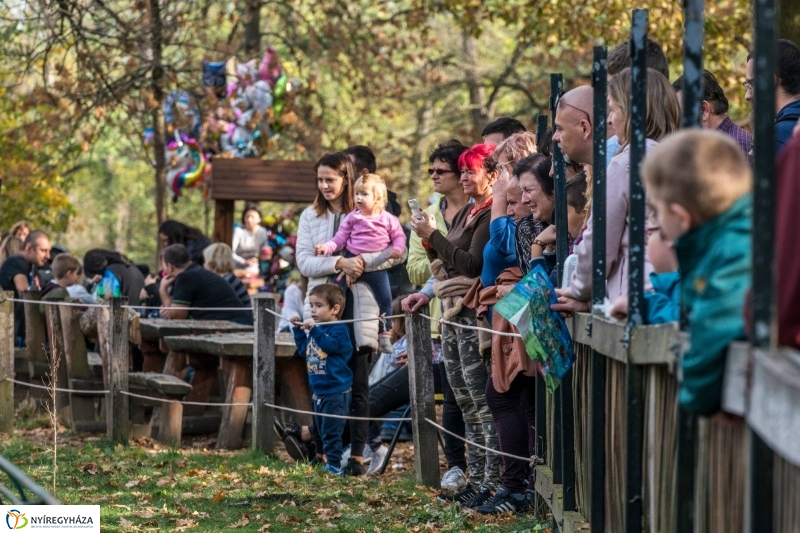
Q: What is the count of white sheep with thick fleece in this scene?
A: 0